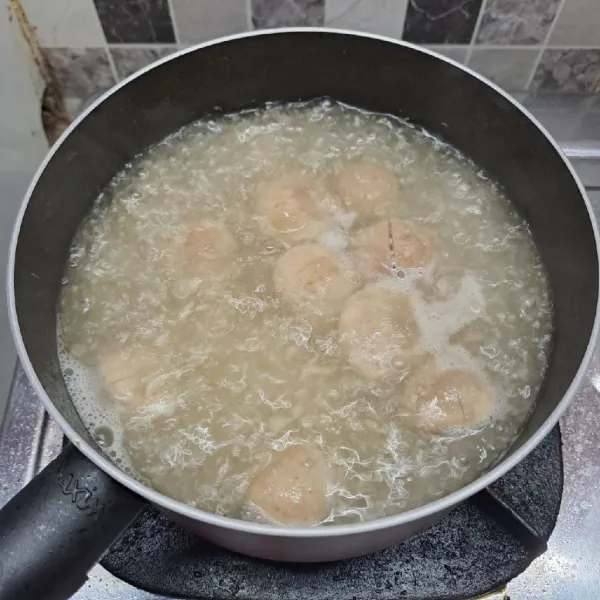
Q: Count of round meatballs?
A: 9